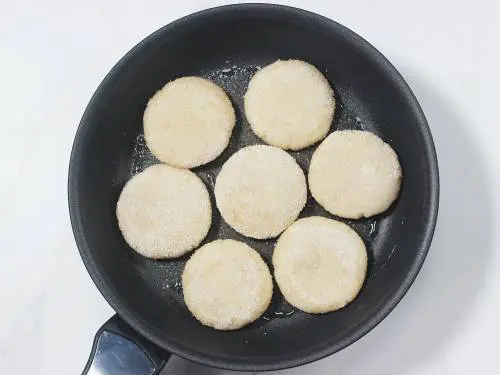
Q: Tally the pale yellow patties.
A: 7